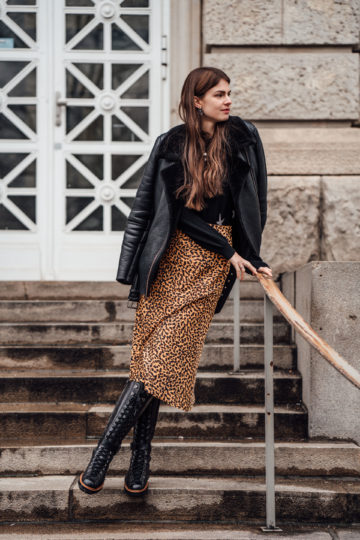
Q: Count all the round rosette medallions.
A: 3